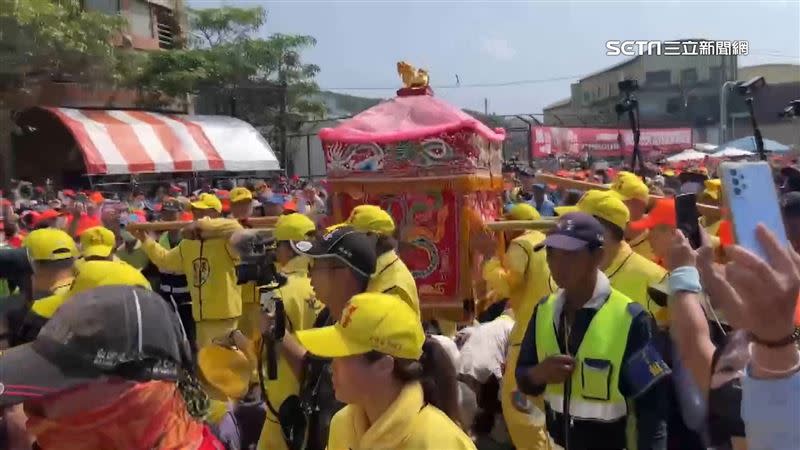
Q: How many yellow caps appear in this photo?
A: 11